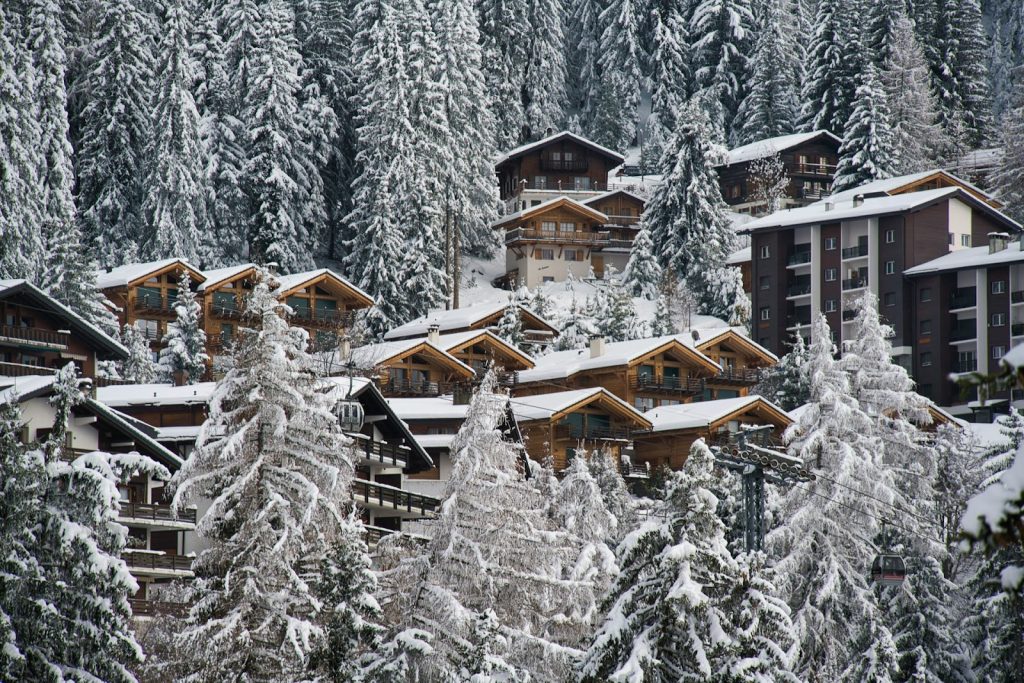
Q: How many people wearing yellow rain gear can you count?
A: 0